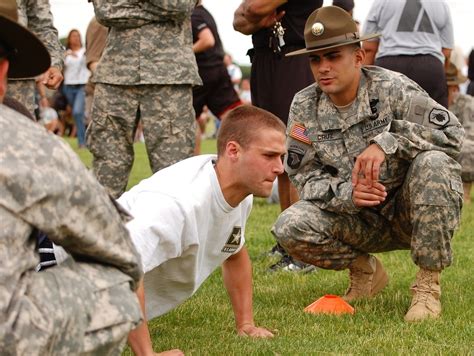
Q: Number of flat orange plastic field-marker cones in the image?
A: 1